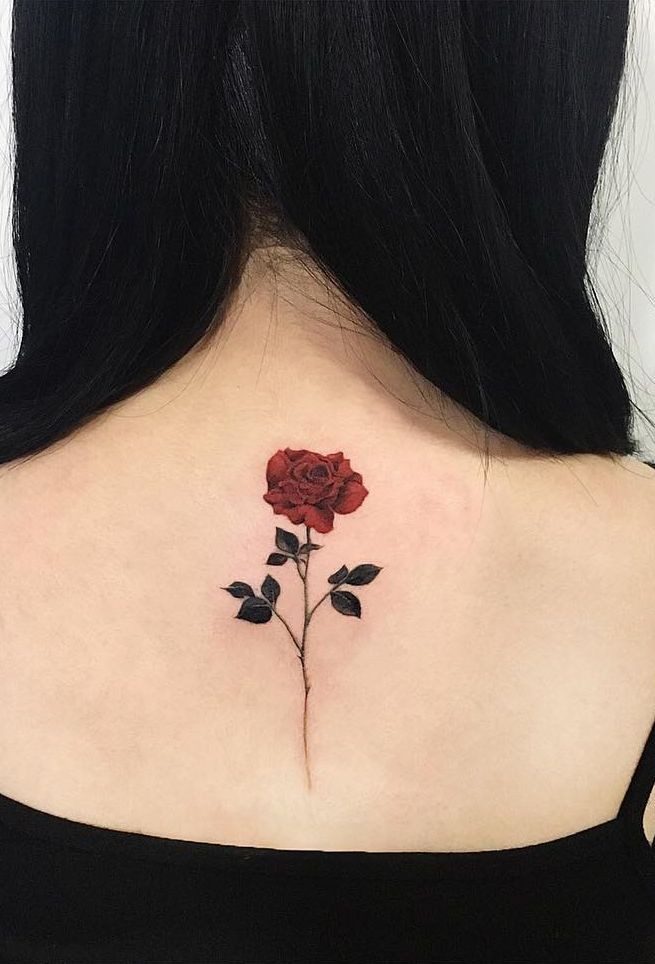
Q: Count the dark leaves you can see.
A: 9